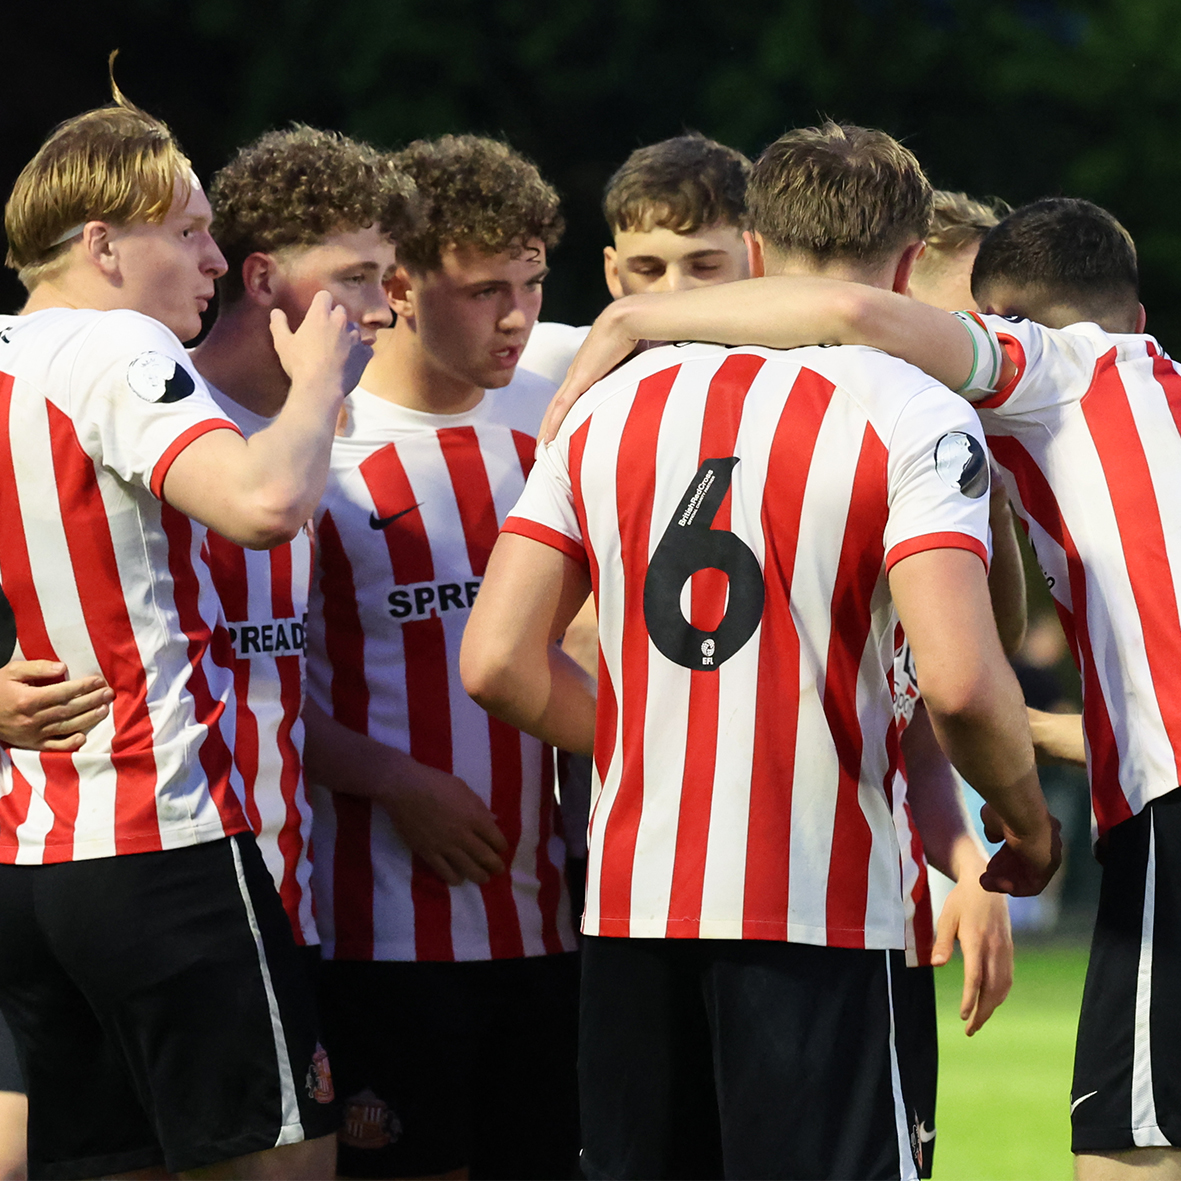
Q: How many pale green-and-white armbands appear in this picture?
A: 1